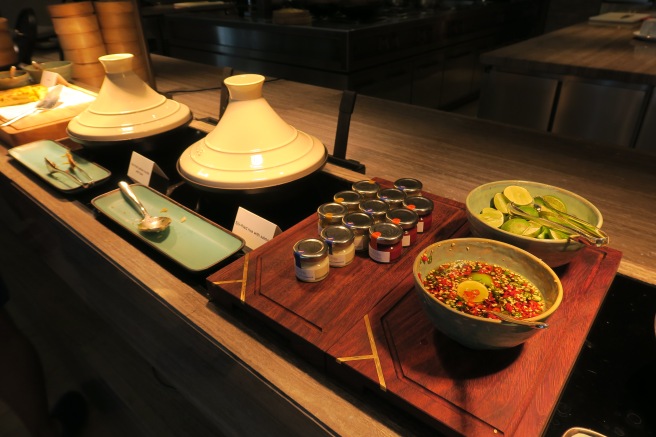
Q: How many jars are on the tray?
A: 12